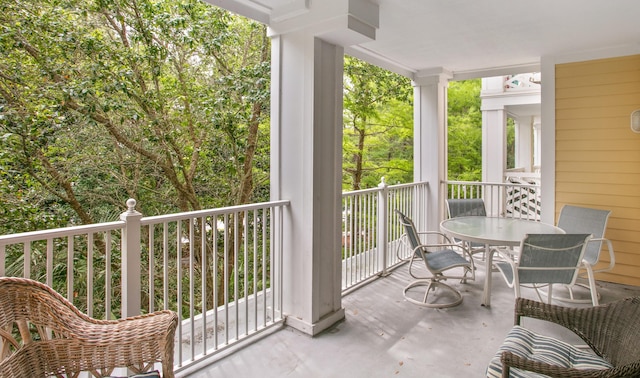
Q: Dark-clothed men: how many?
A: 0